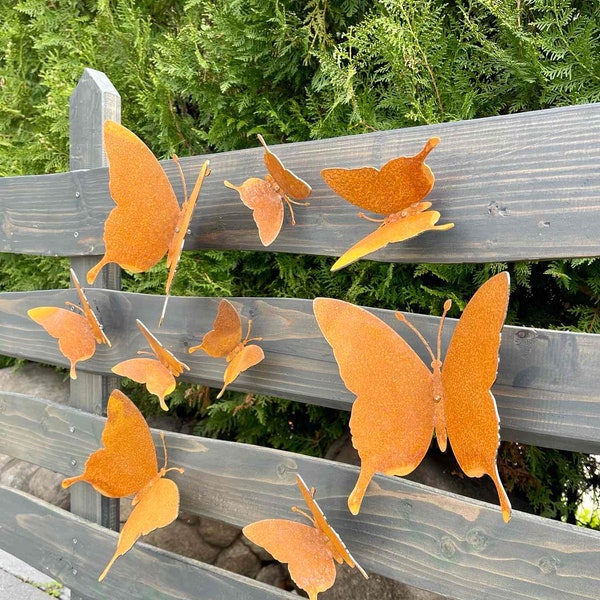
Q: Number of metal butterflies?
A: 9